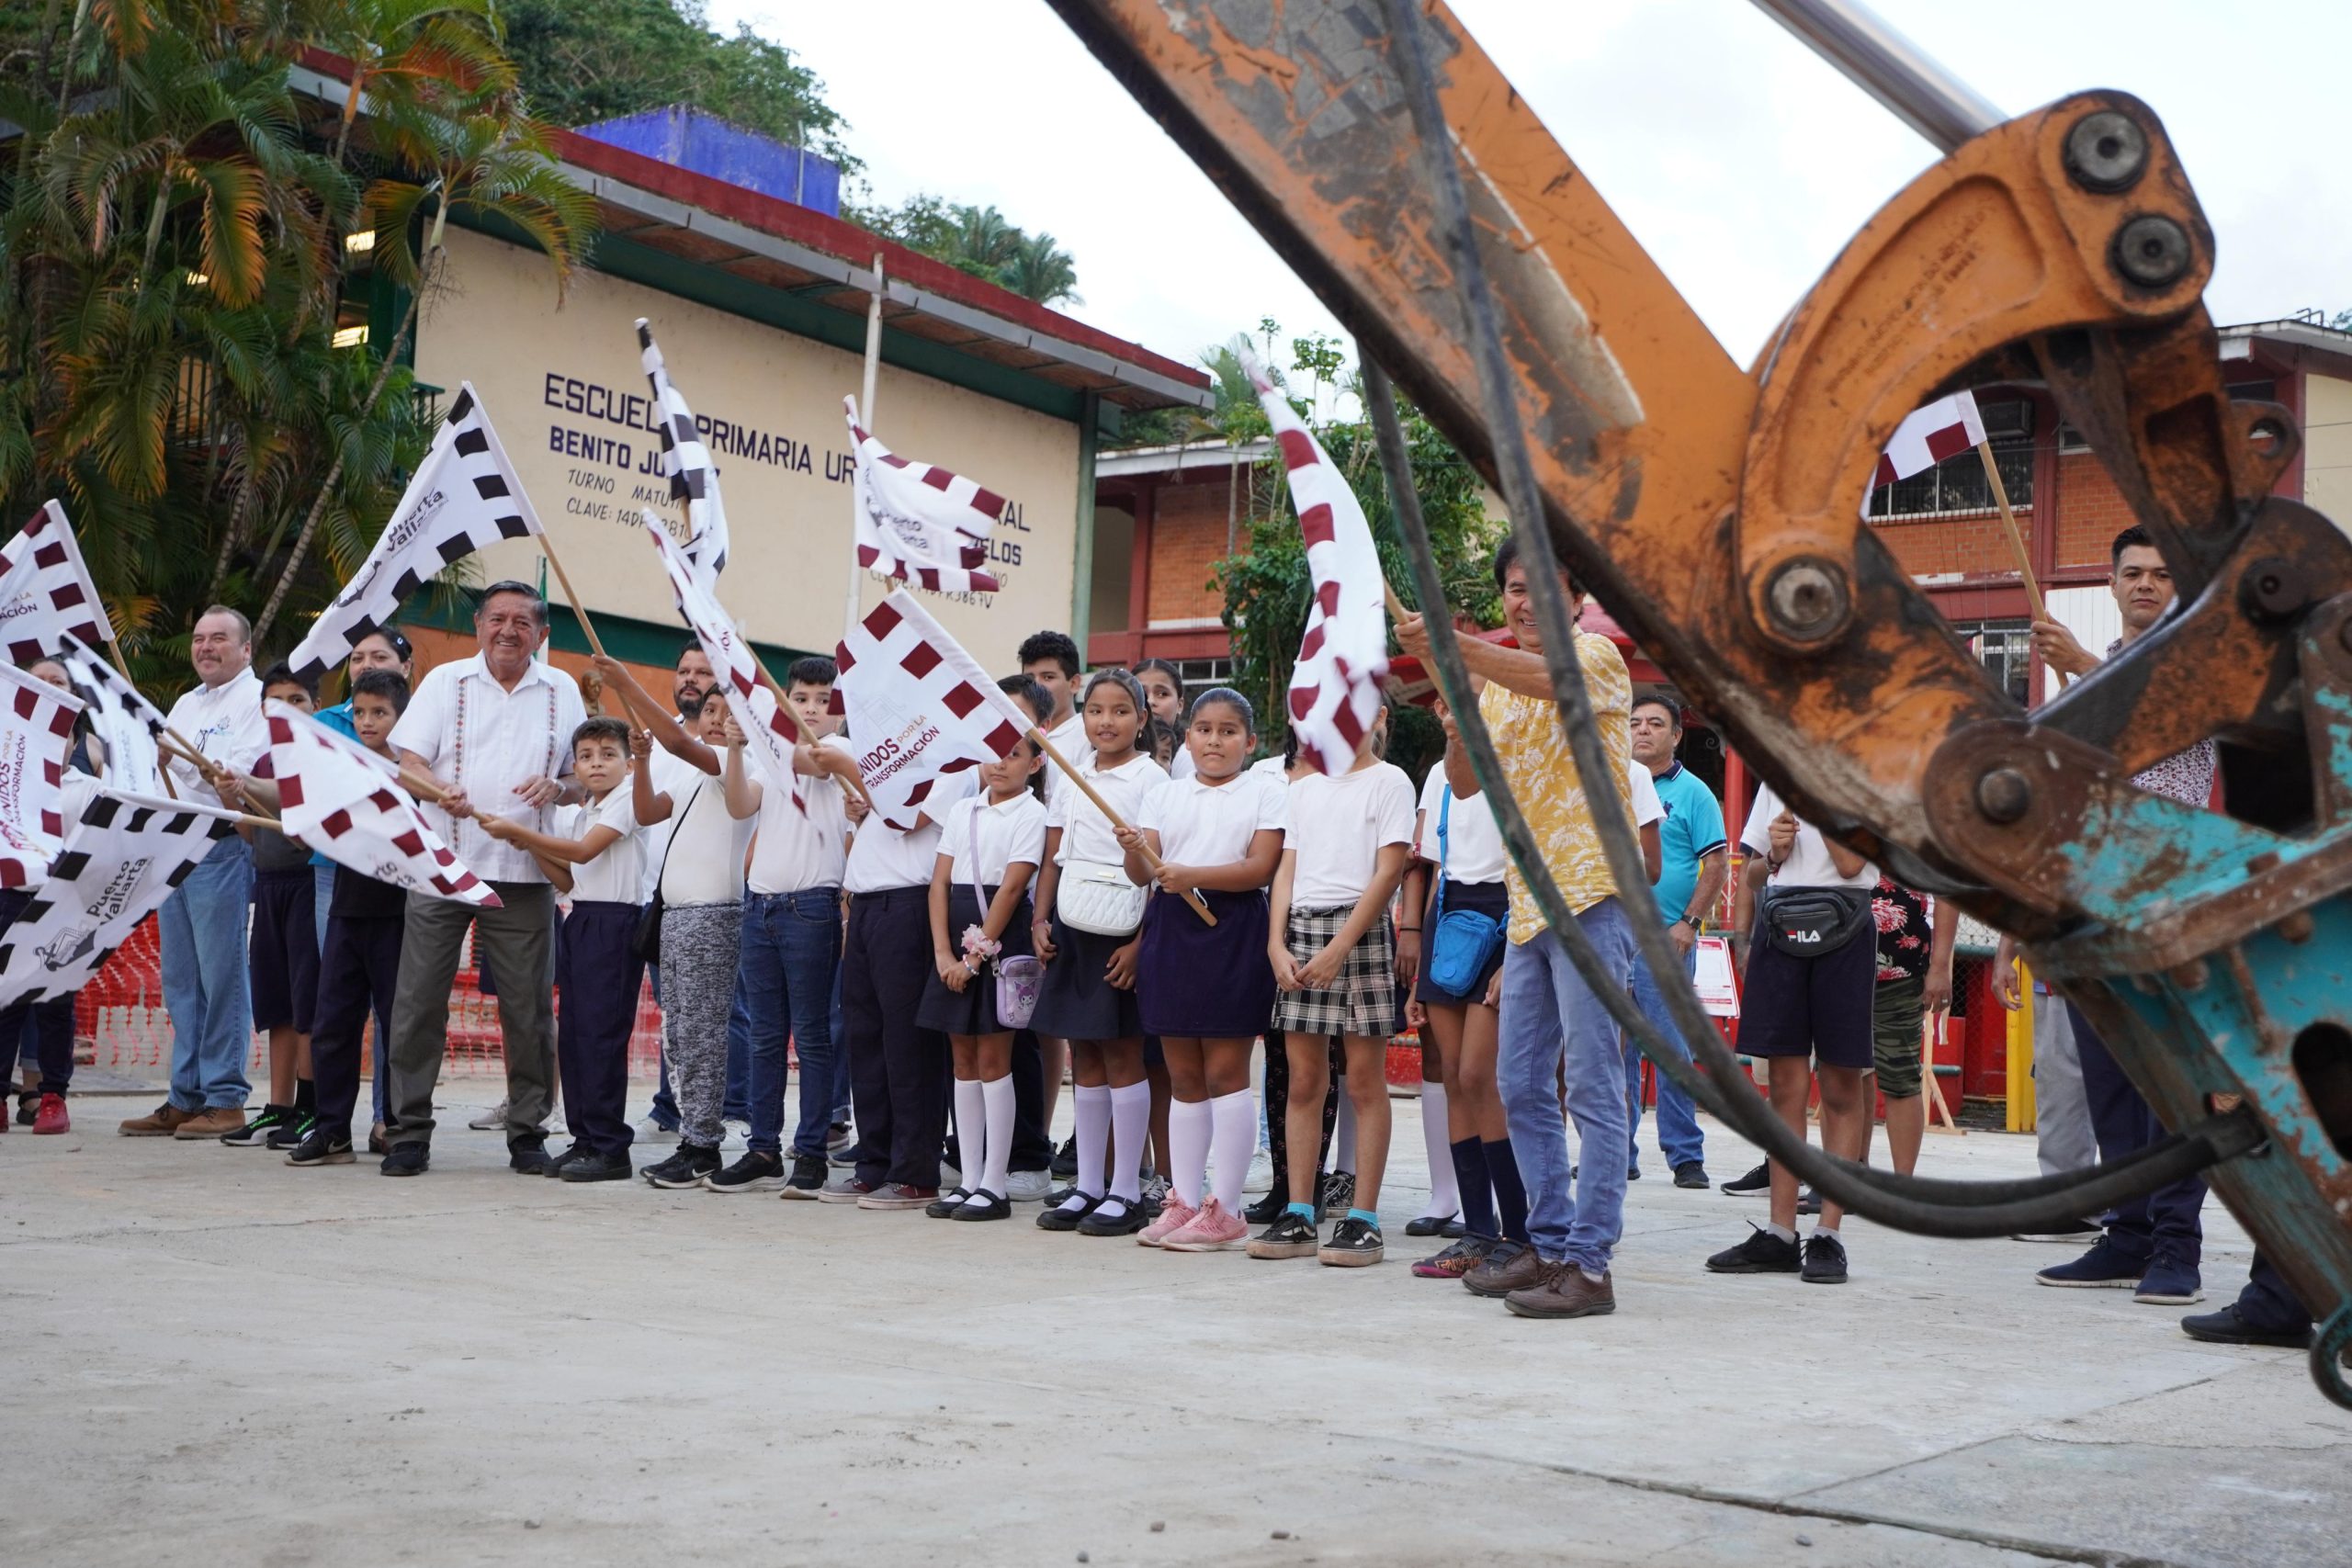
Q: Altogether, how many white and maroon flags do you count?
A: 8